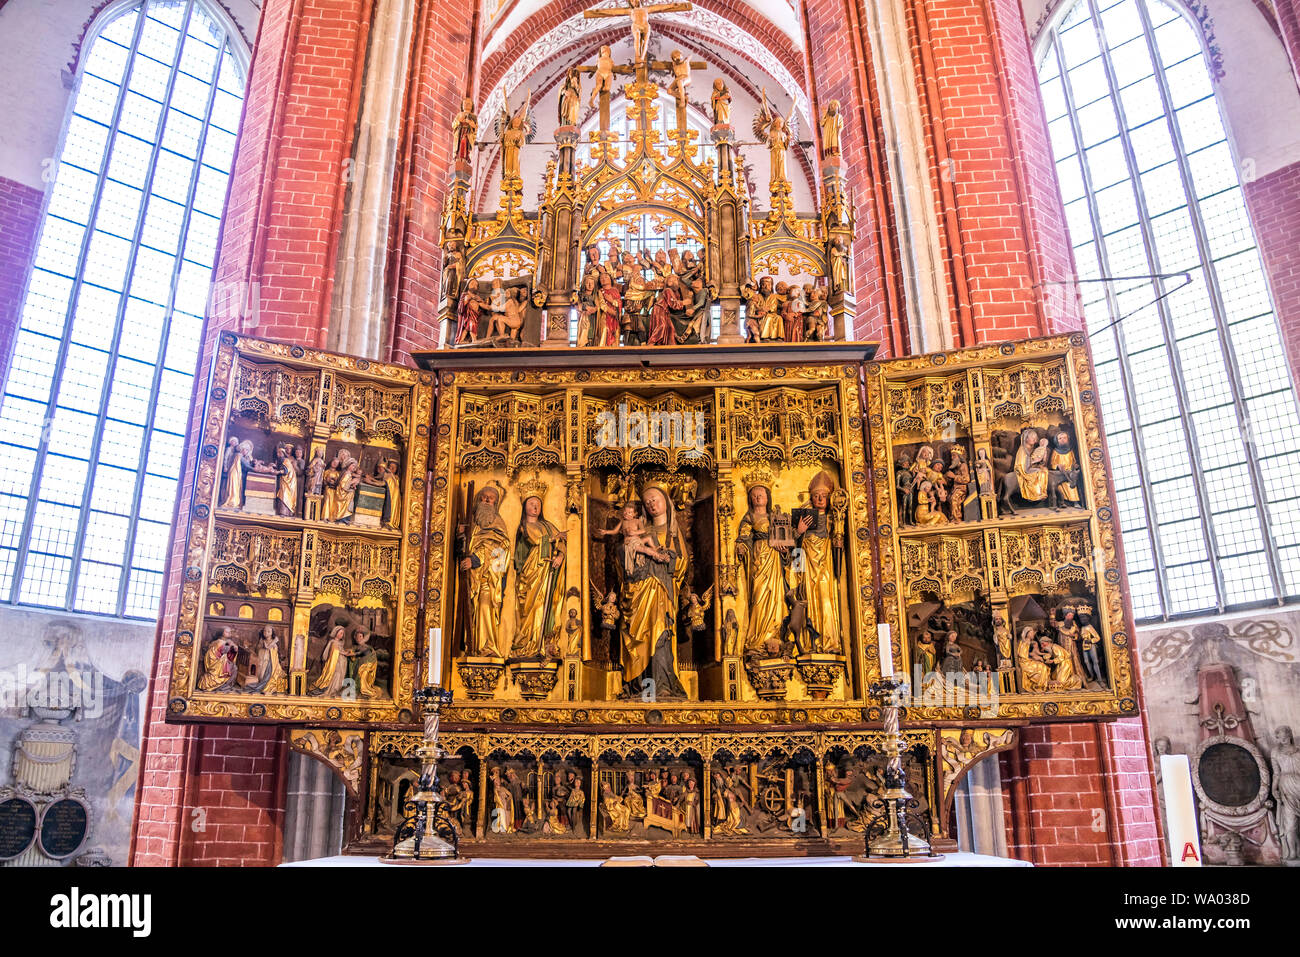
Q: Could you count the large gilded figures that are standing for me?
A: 5